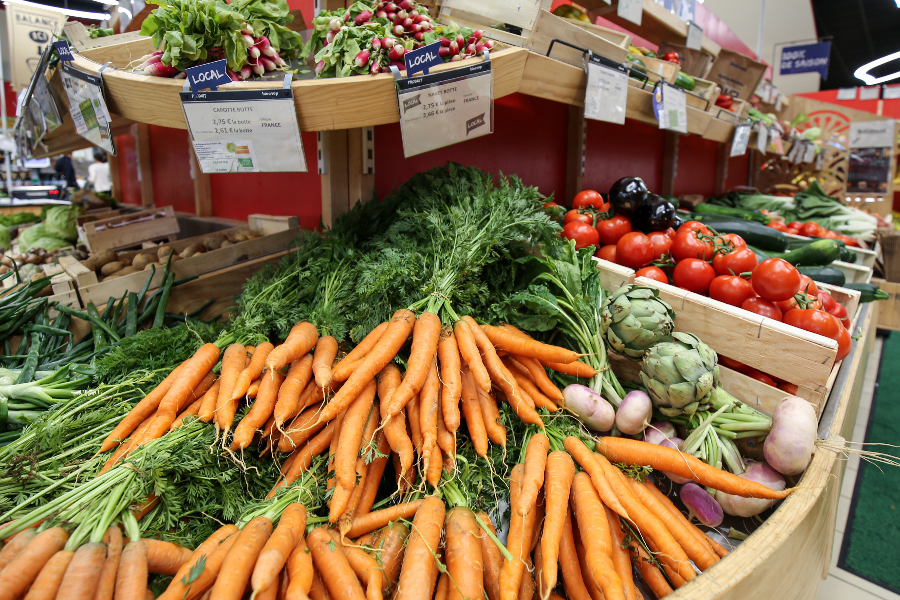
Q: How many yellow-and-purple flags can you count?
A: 0